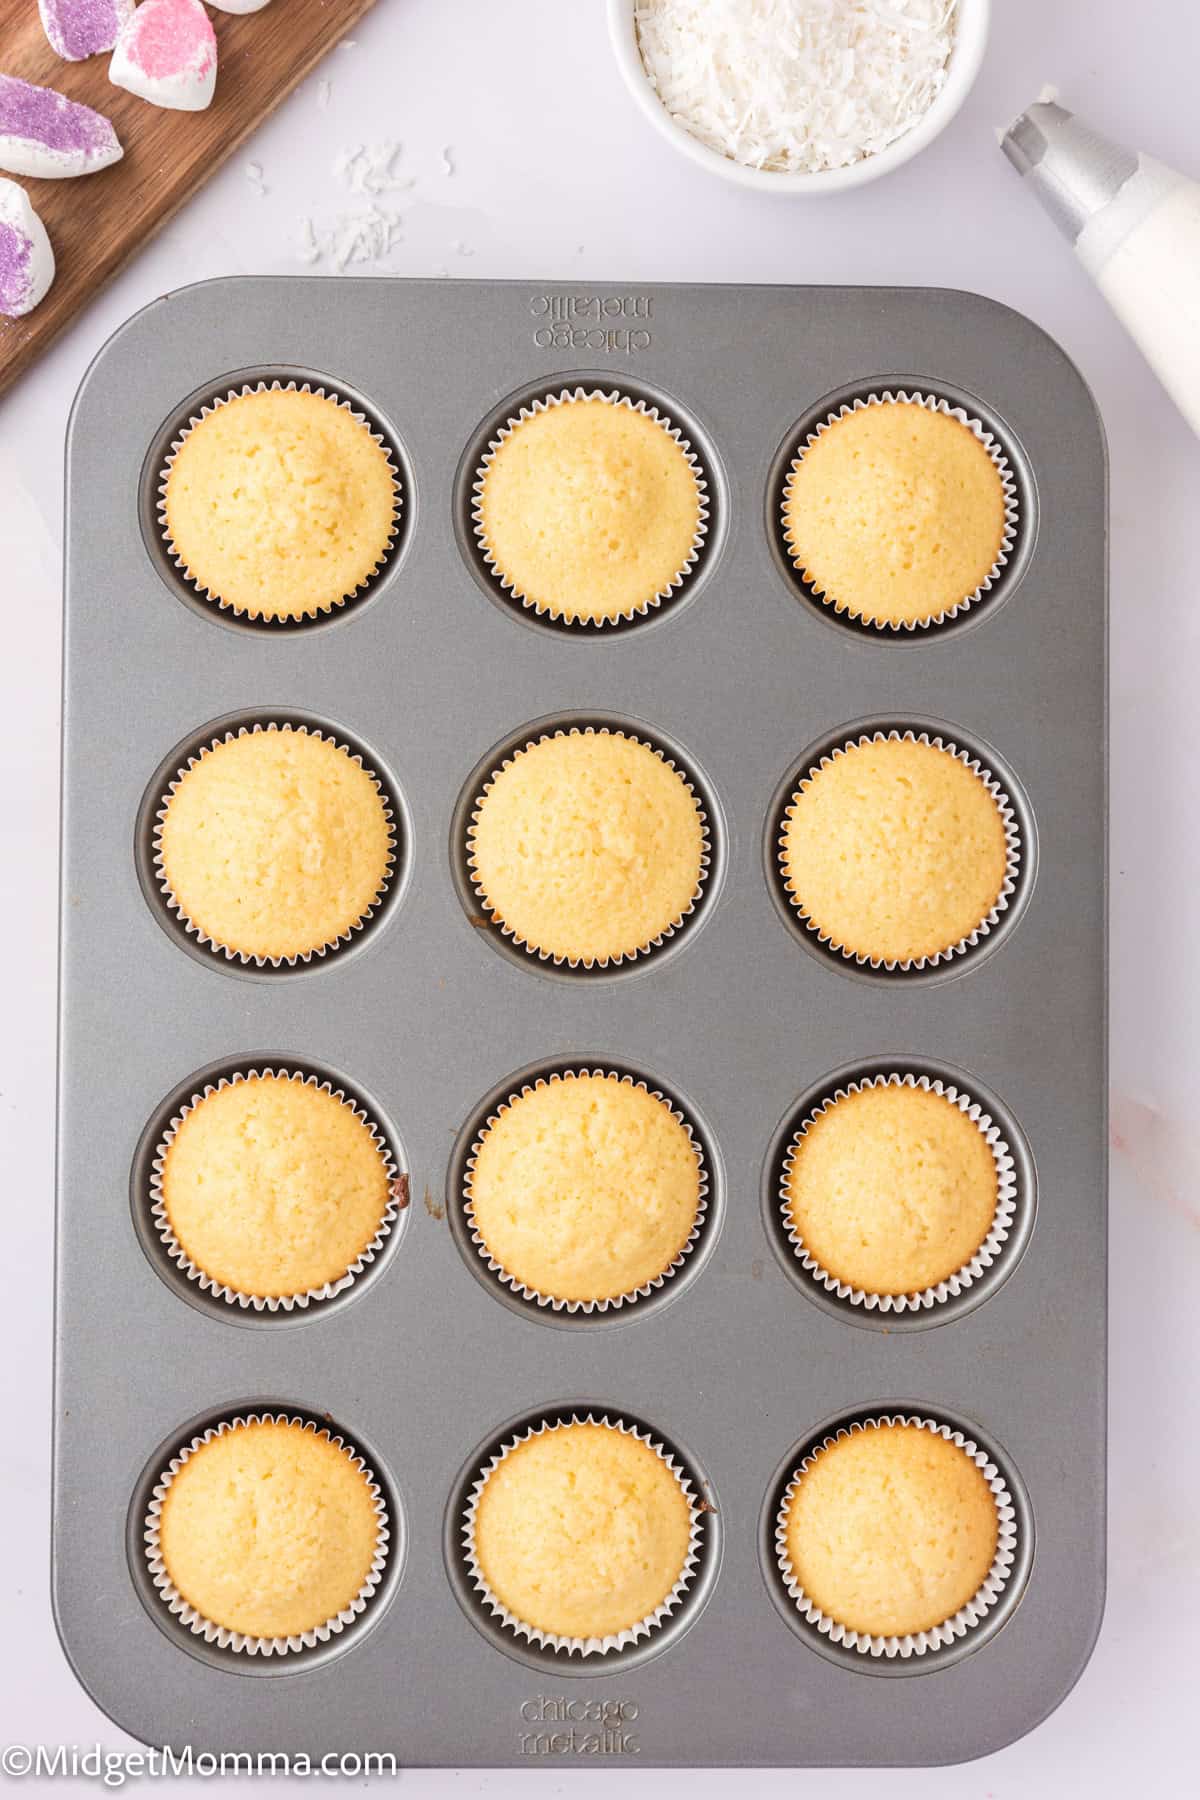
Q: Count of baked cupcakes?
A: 12